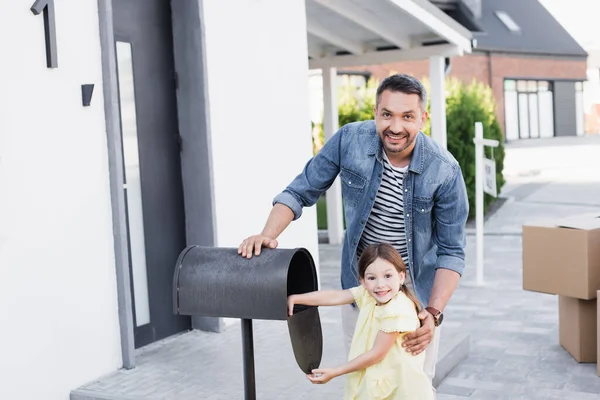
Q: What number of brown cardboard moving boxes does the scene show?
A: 3